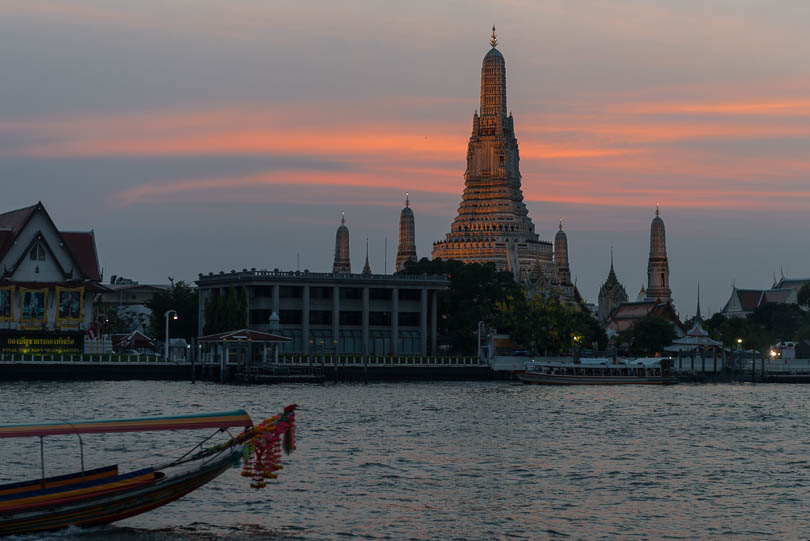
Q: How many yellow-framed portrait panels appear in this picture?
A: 3